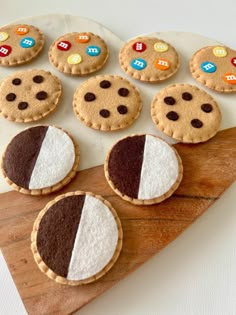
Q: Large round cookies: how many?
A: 10